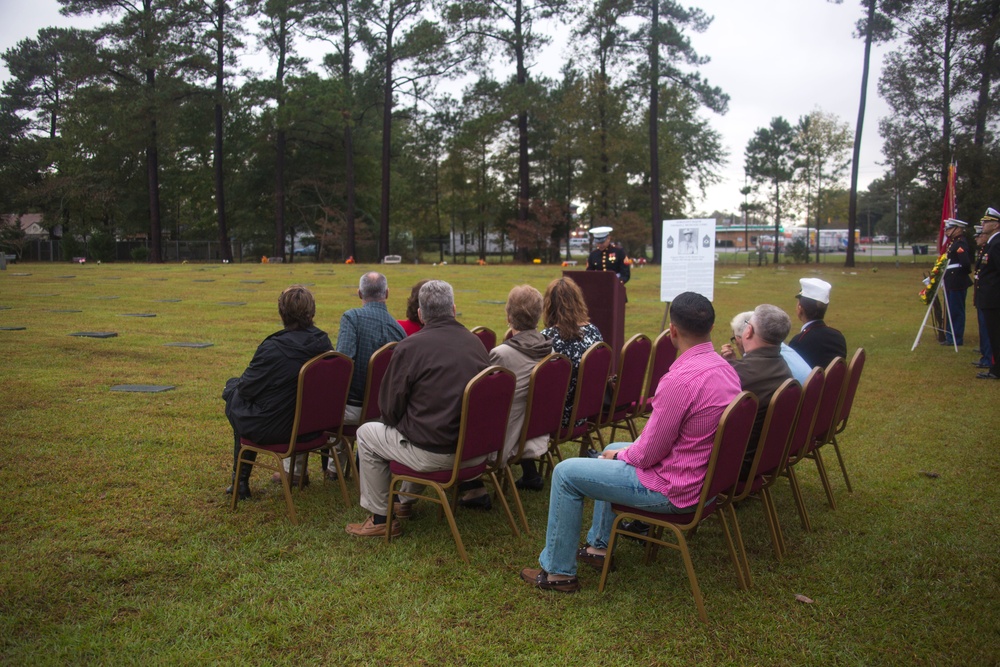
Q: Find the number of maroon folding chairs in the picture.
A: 14